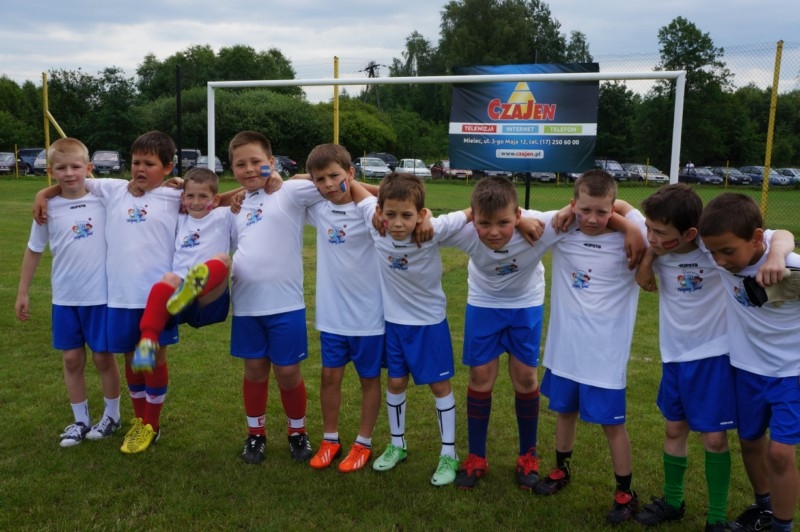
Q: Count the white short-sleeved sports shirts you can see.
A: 10